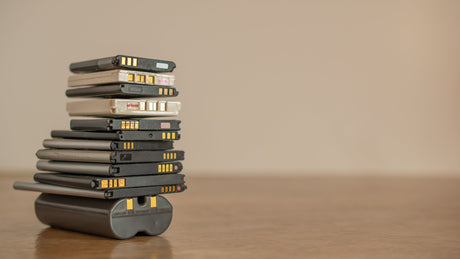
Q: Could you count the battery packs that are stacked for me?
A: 12